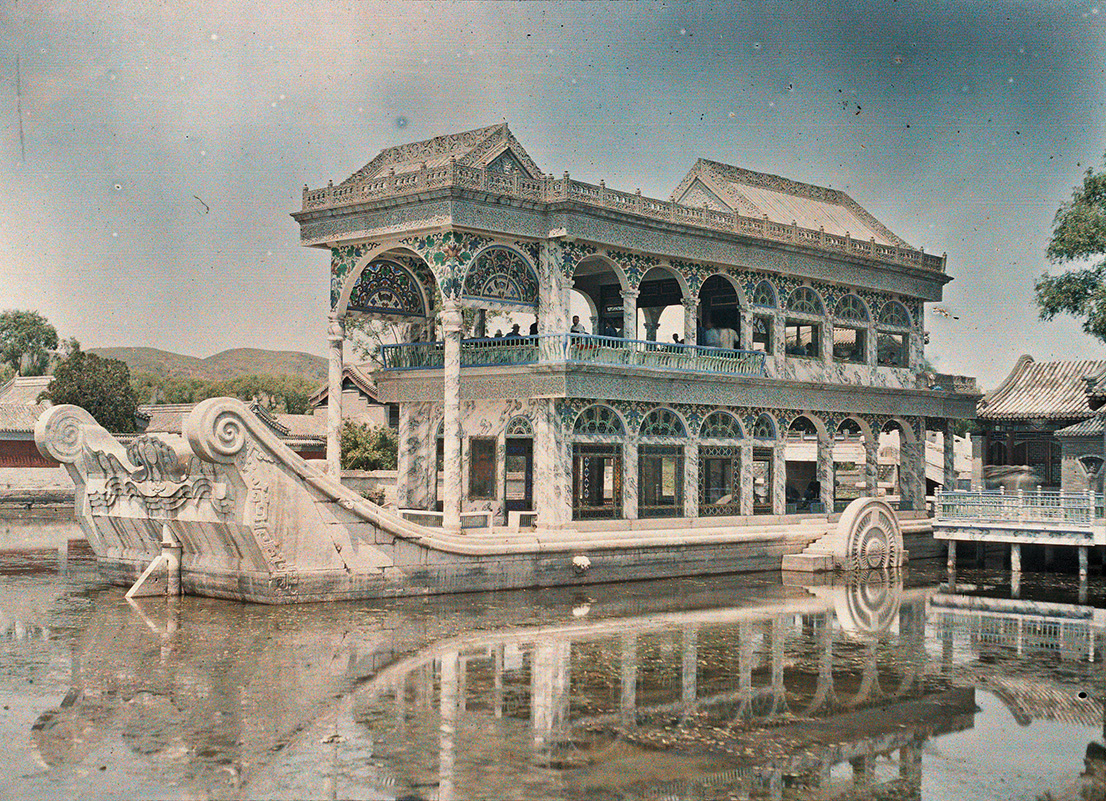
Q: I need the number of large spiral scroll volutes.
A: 2